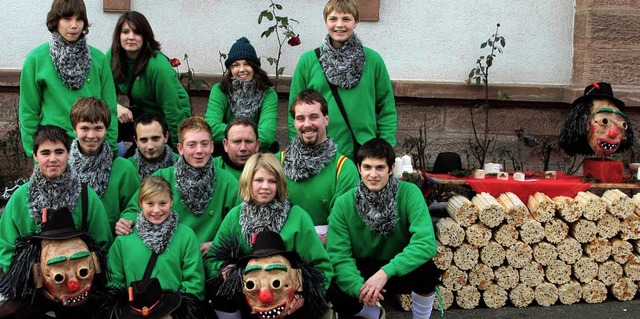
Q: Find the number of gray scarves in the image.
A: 11